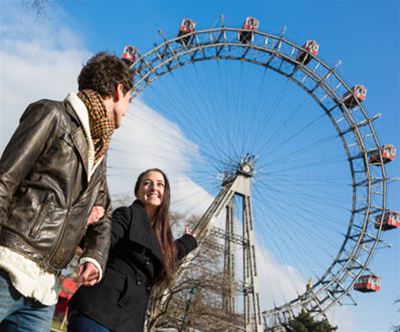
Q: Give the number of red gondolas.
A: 8